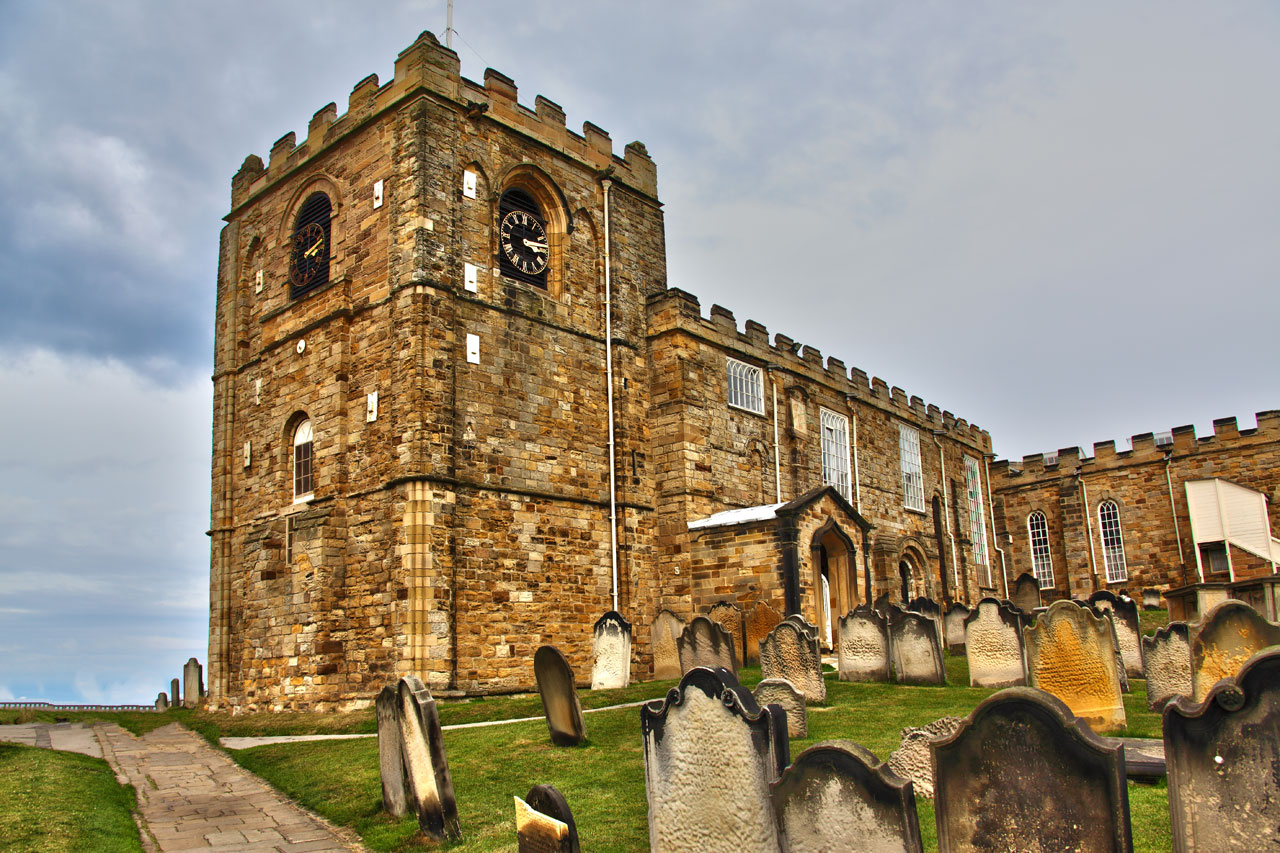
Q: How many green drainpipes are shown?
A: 0